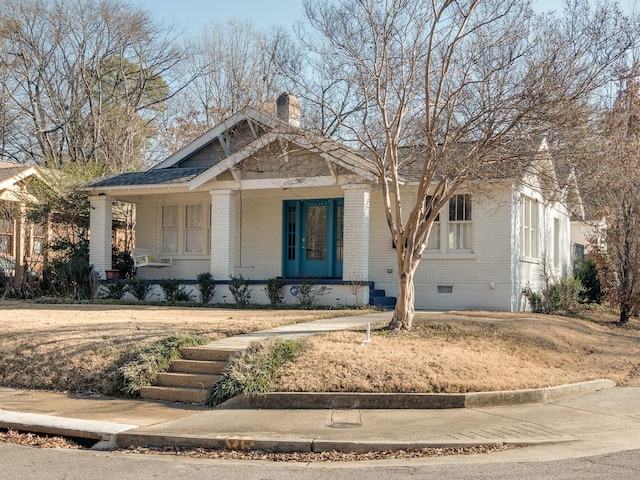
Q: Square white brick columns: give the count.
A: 3